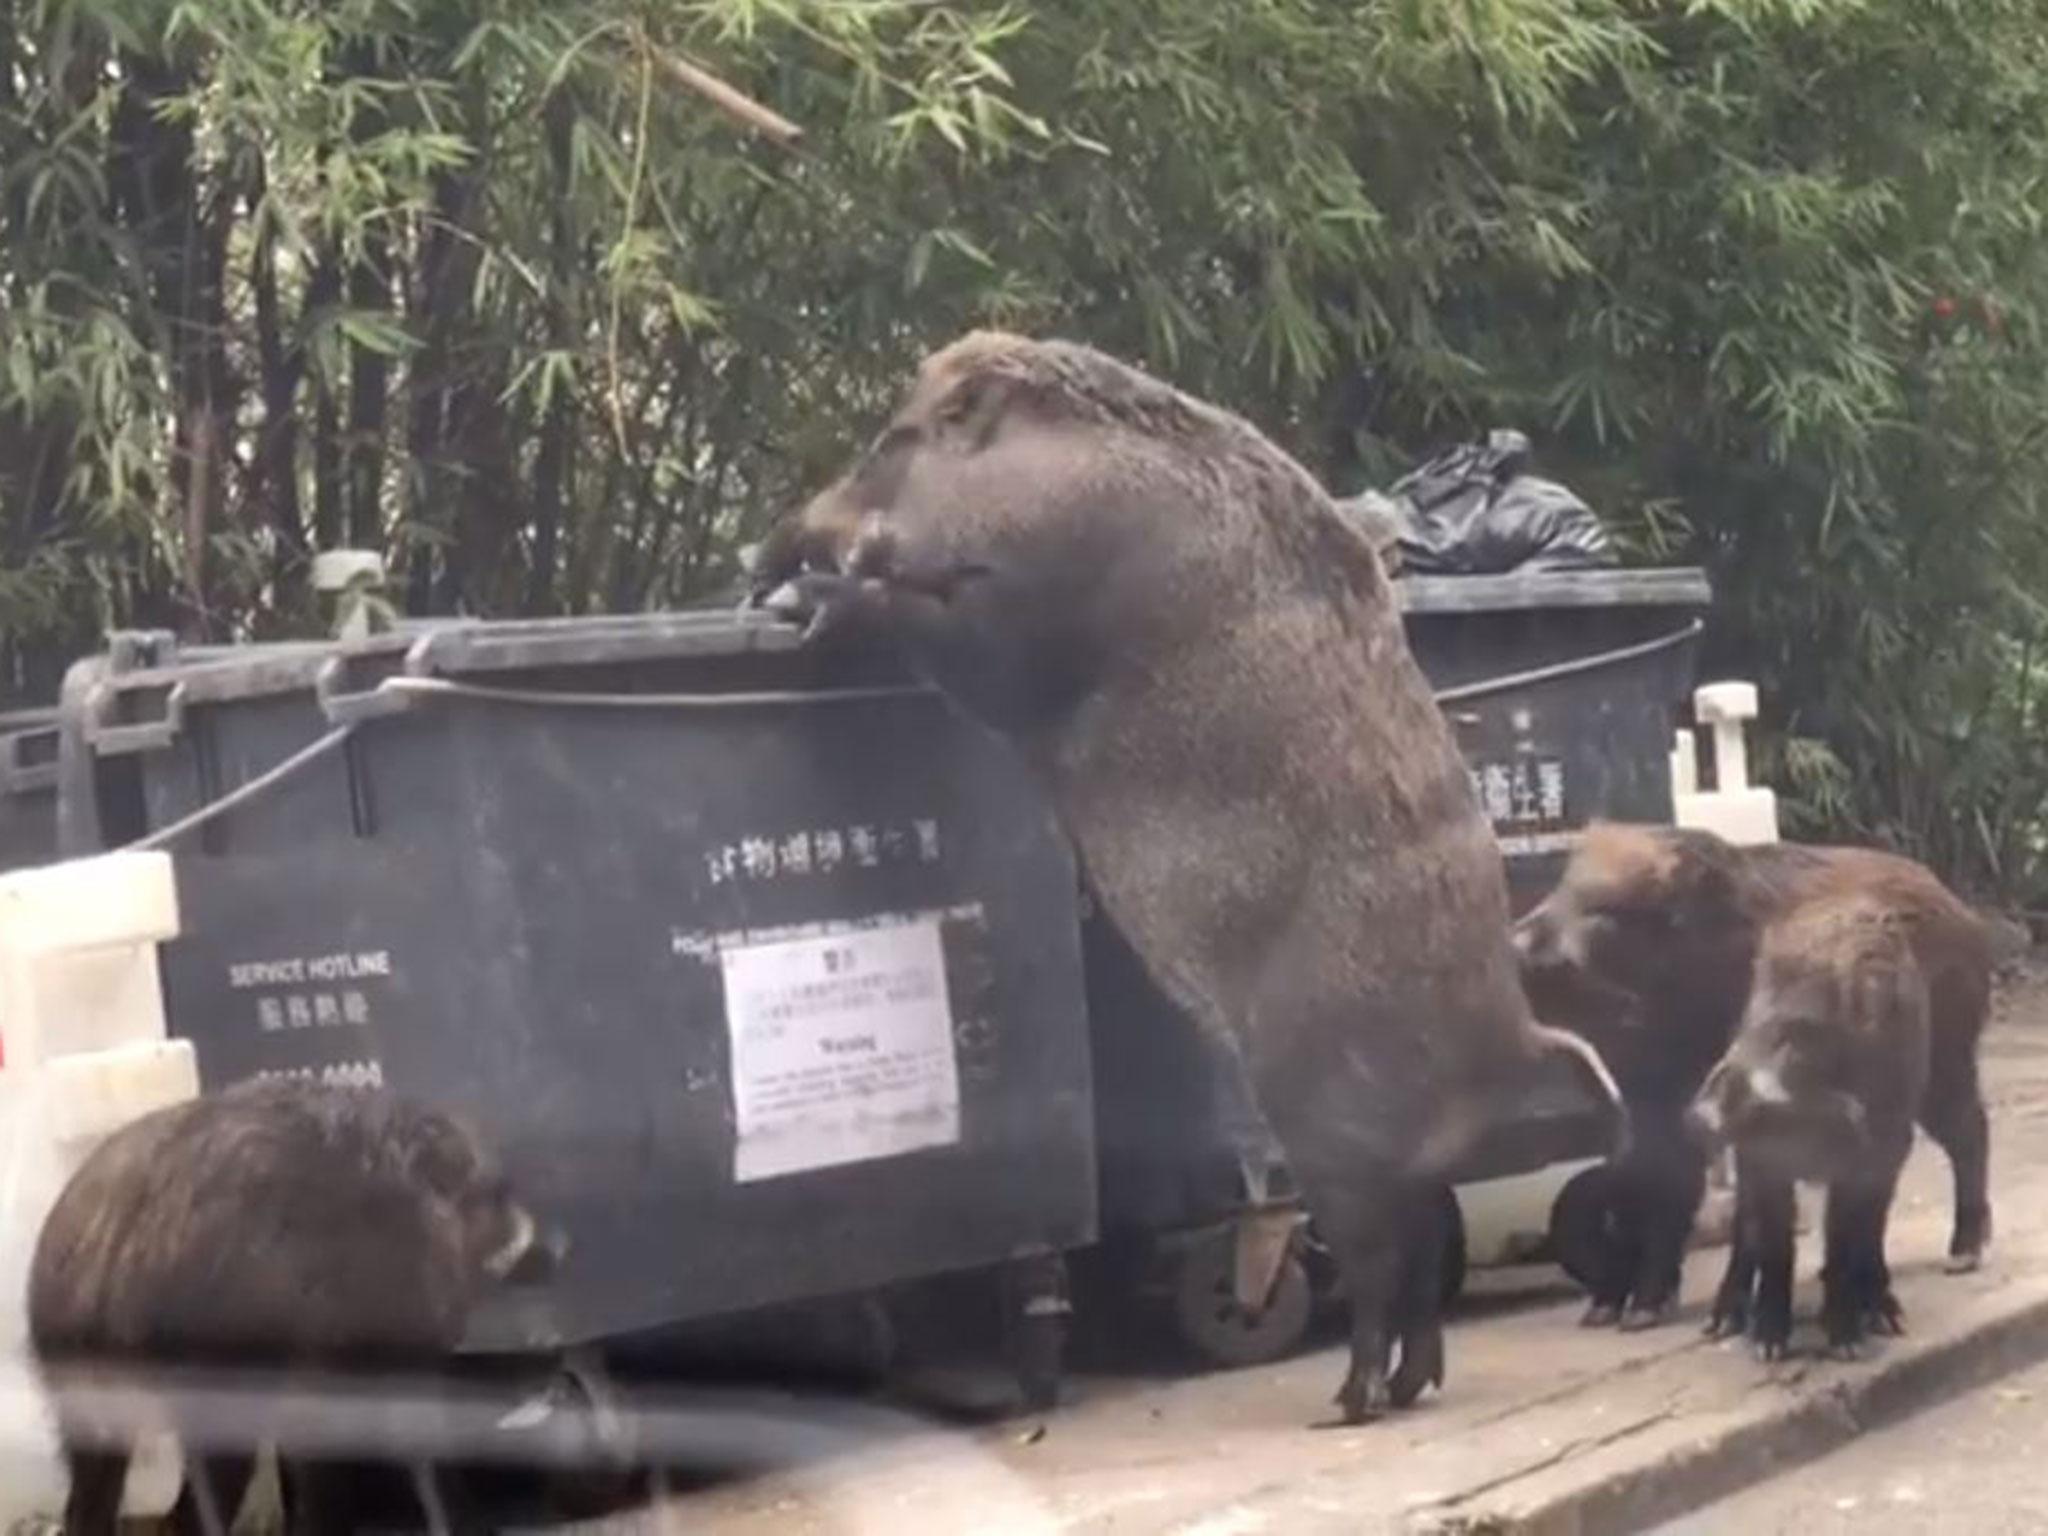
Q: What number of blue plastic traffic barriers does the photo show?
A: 0